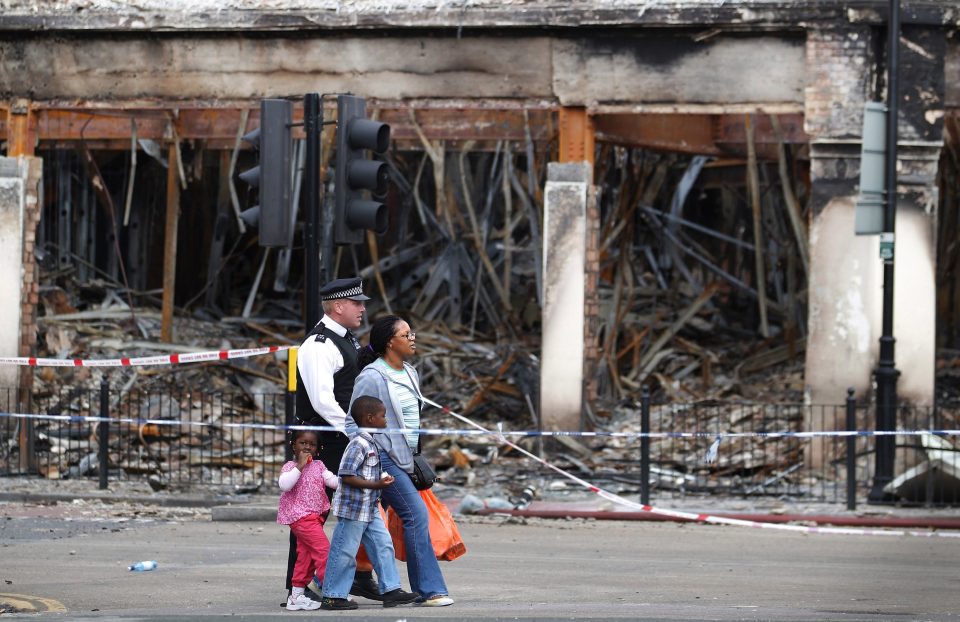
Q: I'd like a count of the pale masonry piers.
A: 3